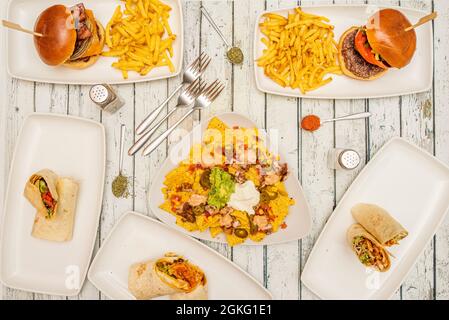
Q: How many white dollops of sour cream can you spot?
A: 1